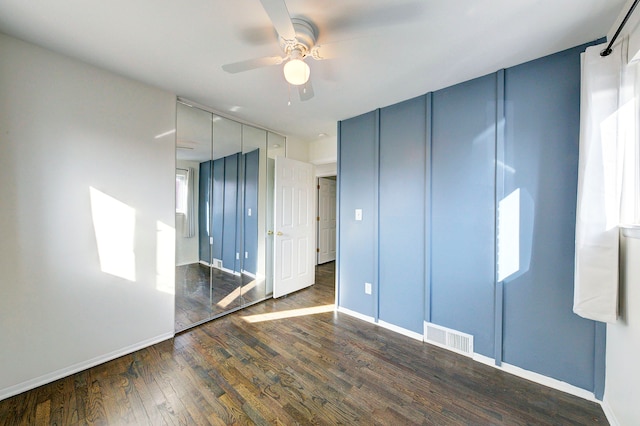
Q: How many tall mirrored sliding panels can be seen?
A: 4